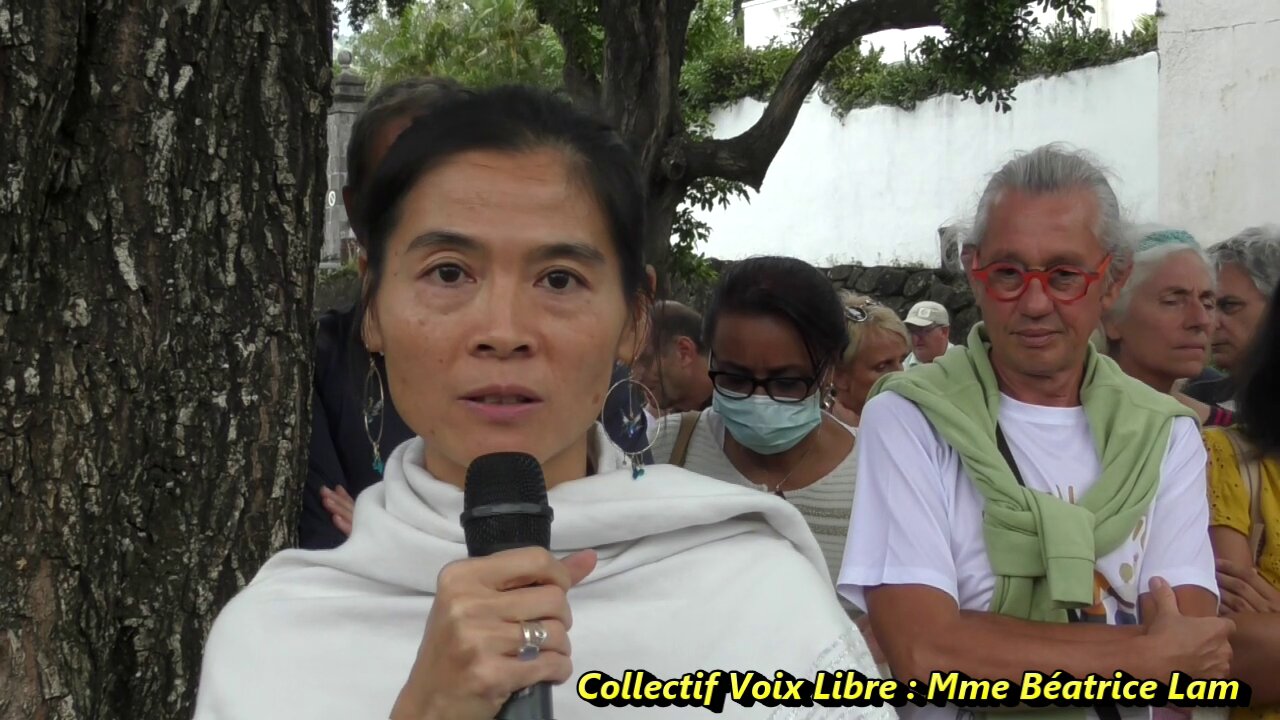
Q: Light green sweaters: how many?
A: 1